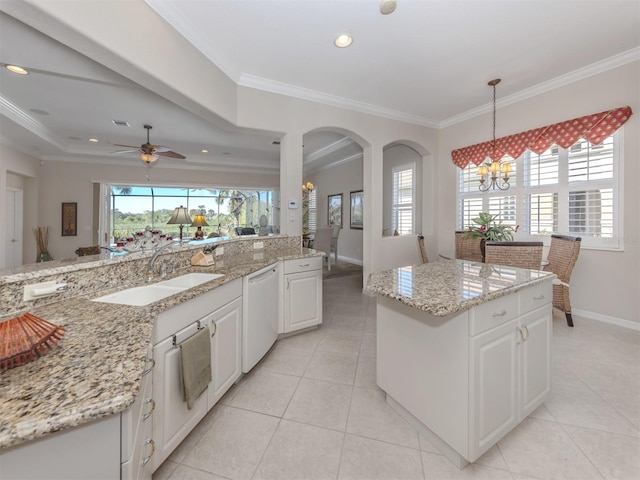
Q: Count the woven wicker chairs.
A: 4